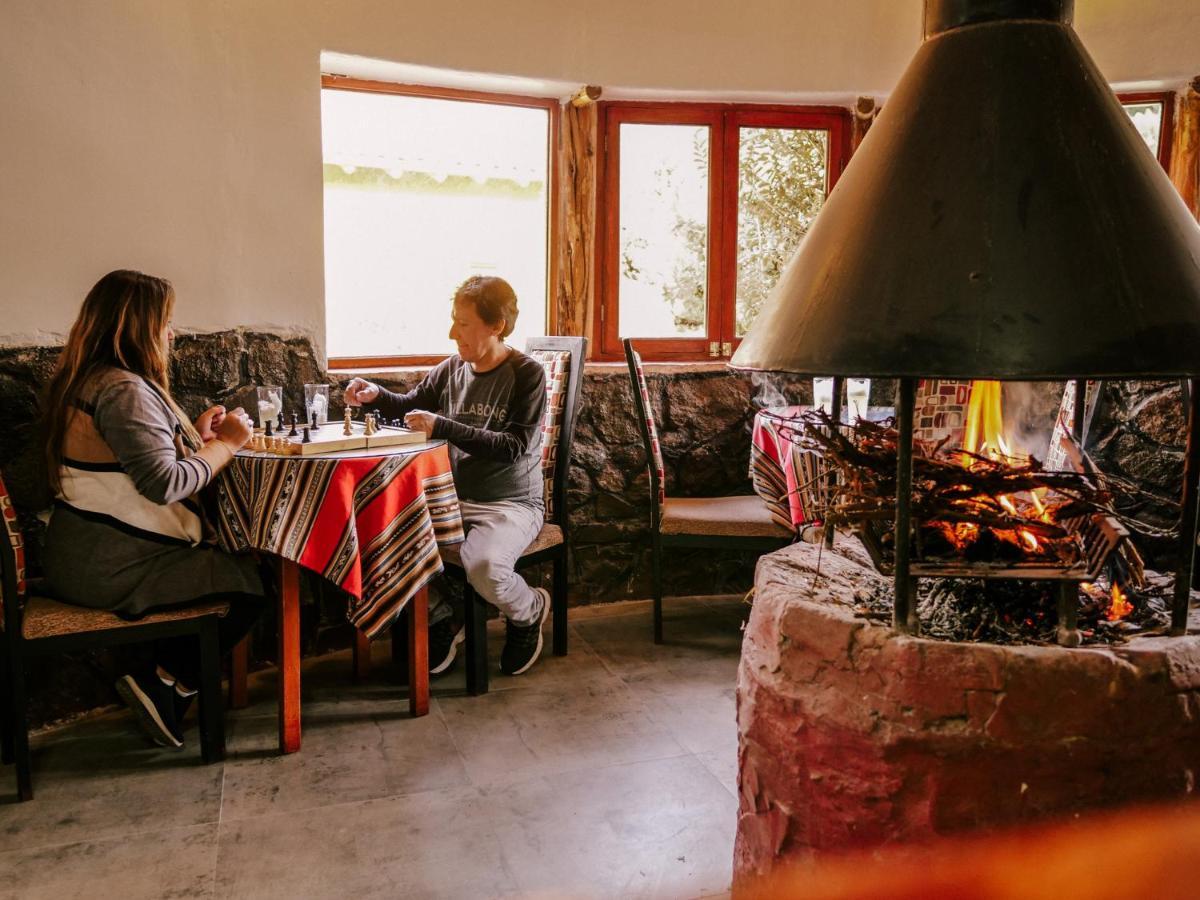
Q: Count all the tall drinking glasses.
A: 4